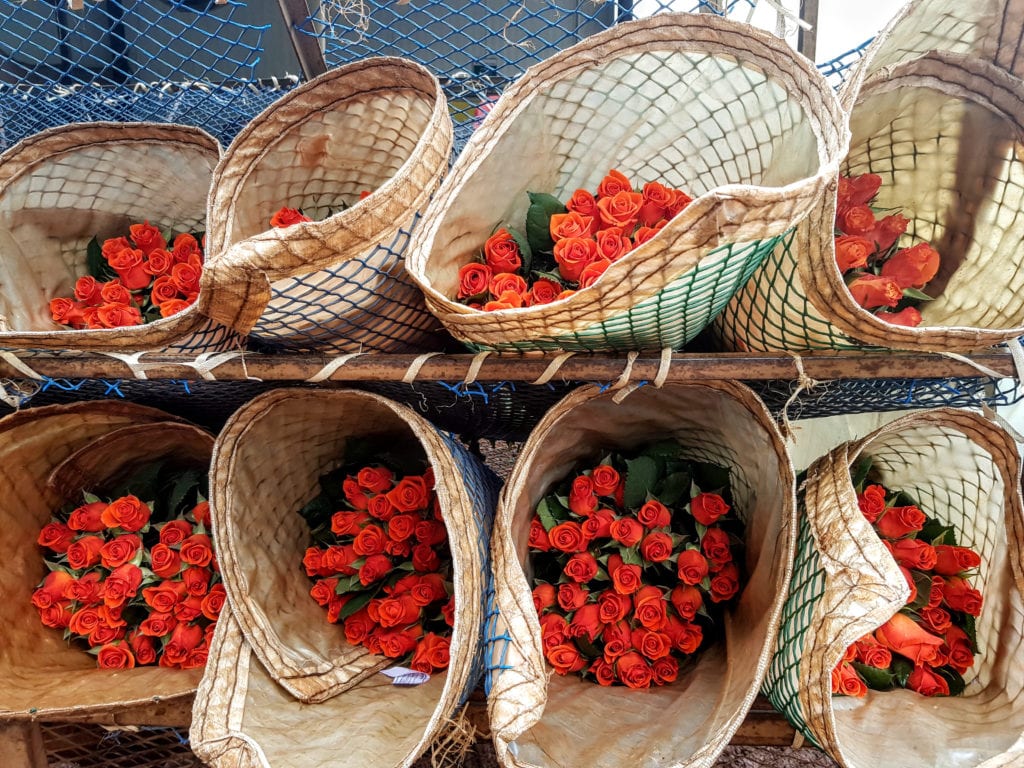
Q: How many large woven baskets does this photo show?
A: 8